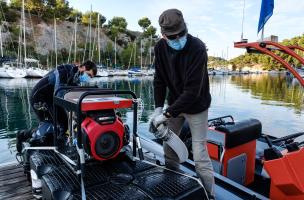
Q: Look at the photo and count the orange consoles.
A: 2